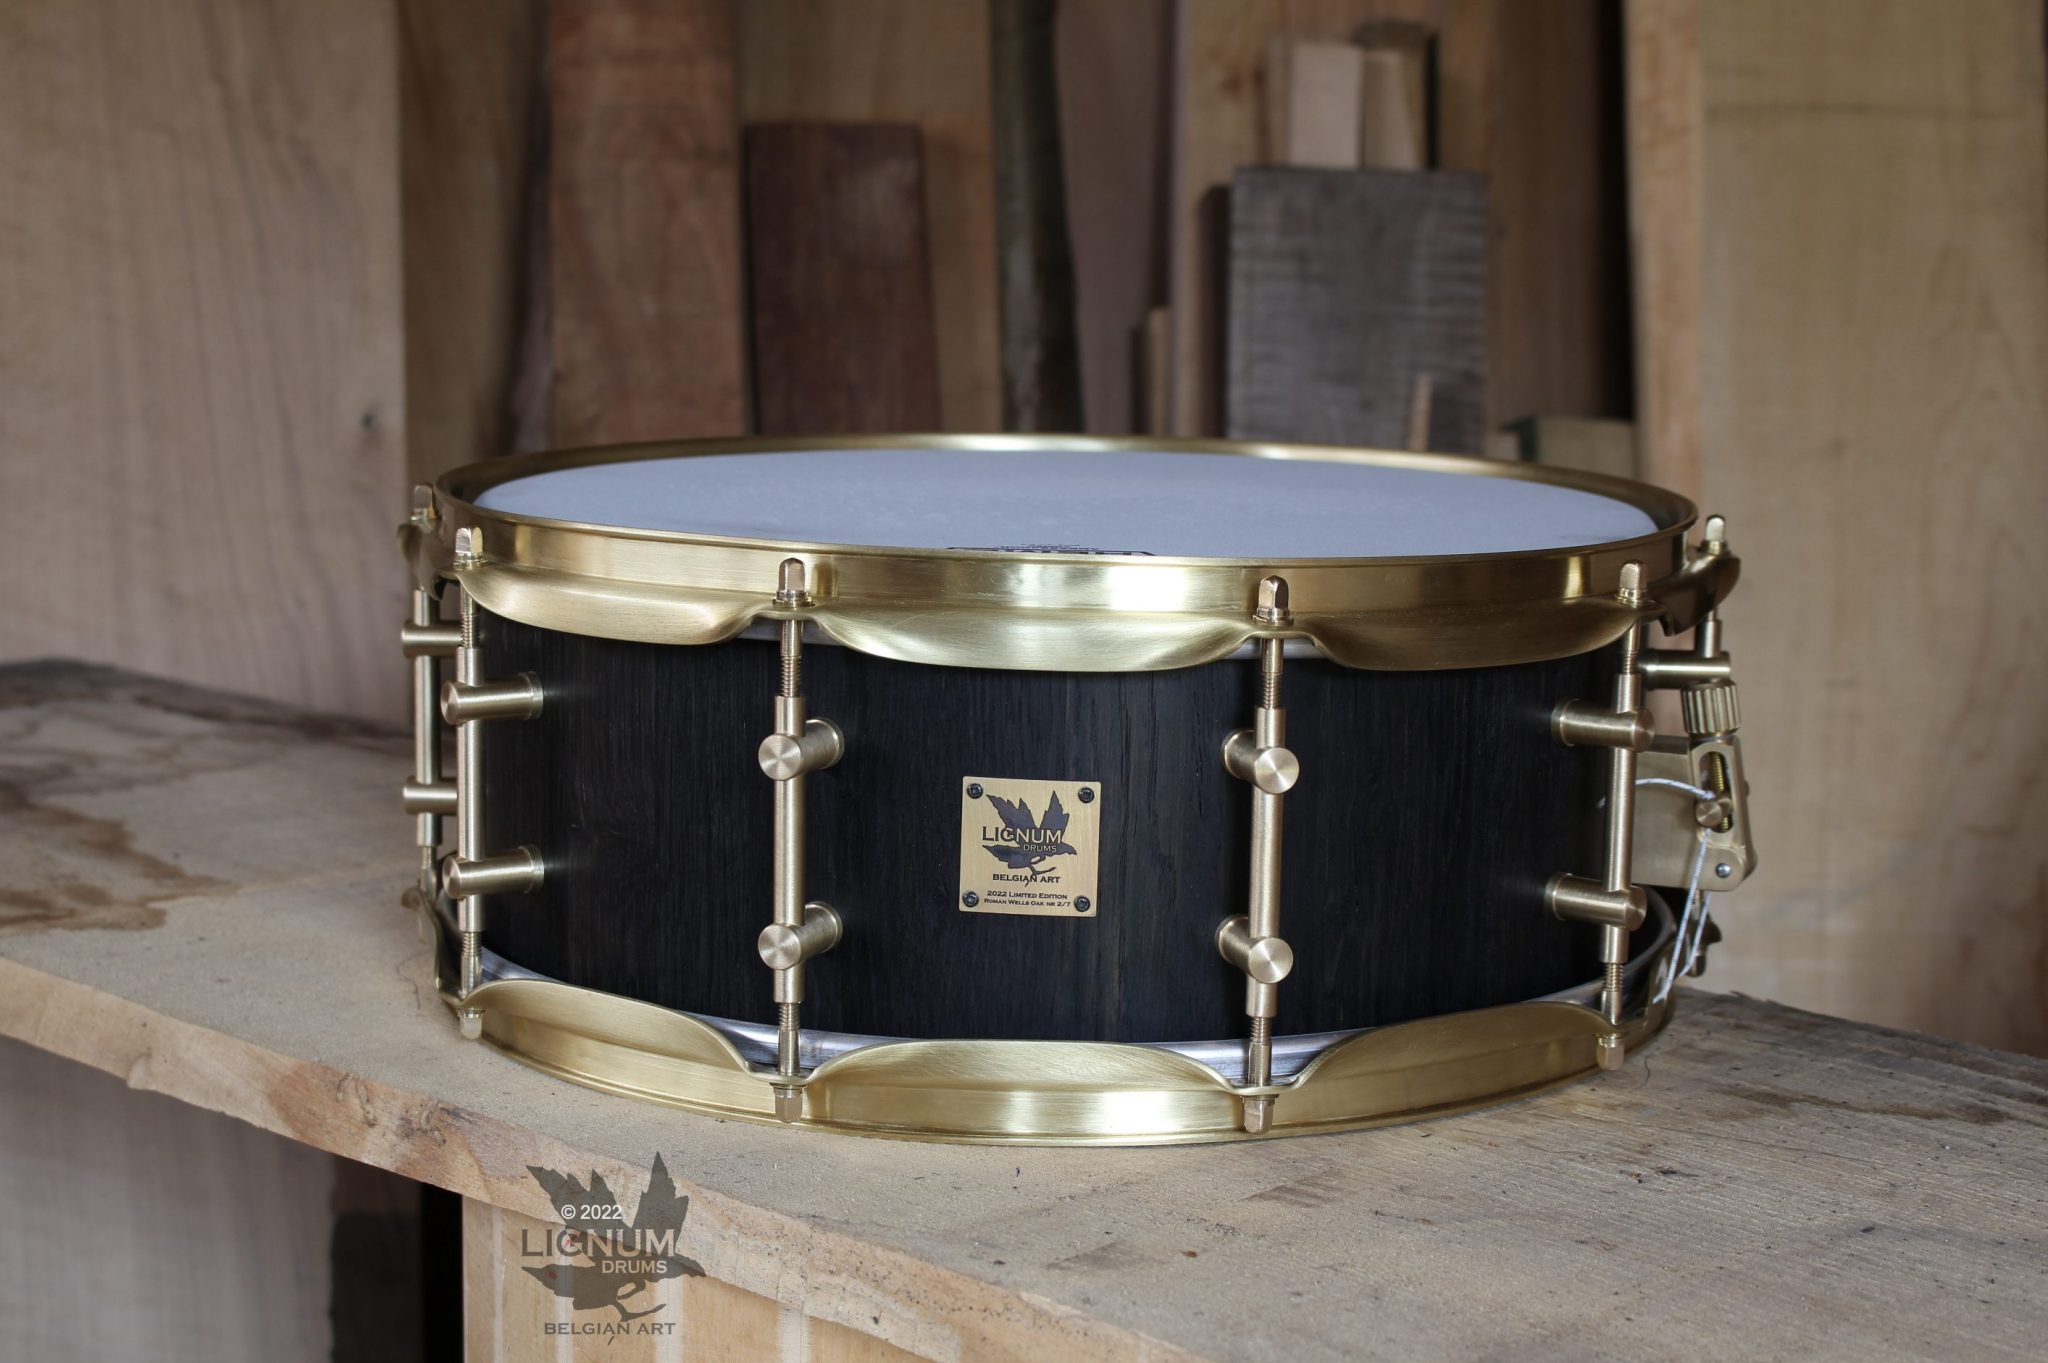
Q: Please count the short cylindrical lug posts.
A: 11